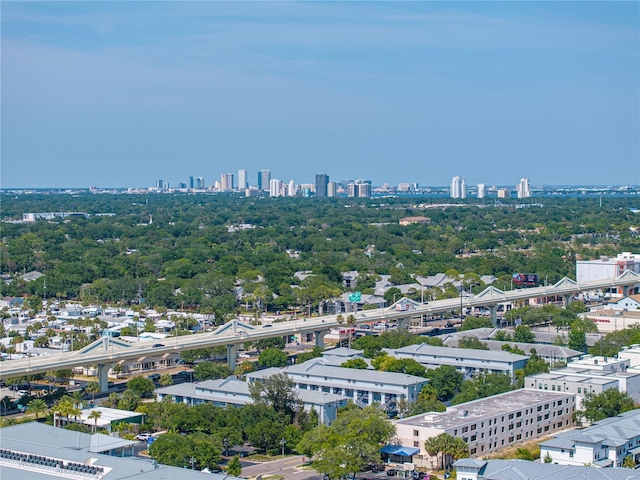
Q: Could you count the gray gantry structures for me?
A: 6